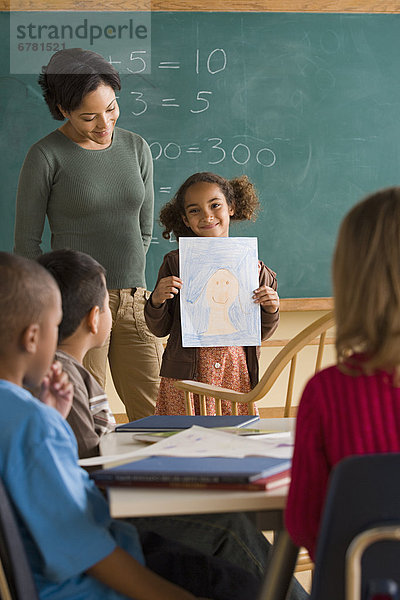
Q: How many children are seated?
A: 3